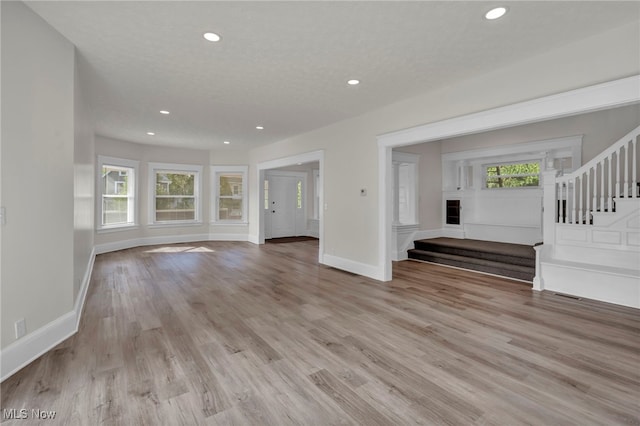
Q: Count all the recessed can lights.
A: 7